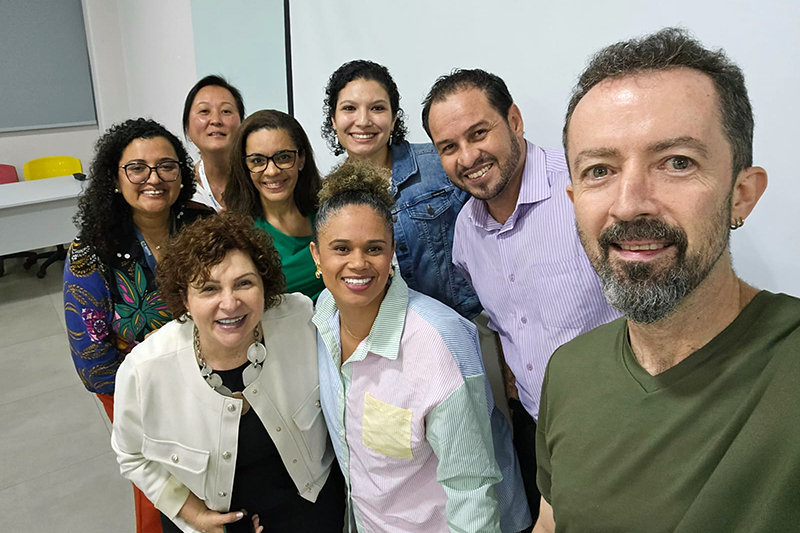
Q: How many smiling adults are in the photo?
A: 8